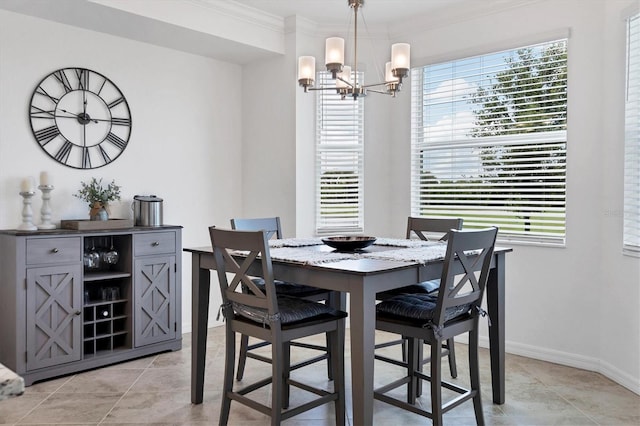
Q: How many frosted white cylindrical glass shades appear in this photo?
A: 5